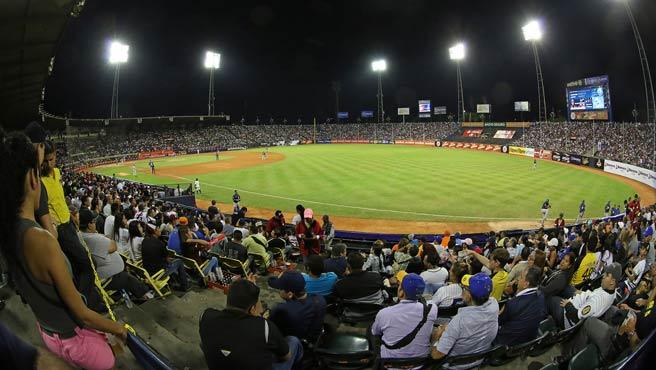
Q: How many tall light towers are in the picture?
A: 6